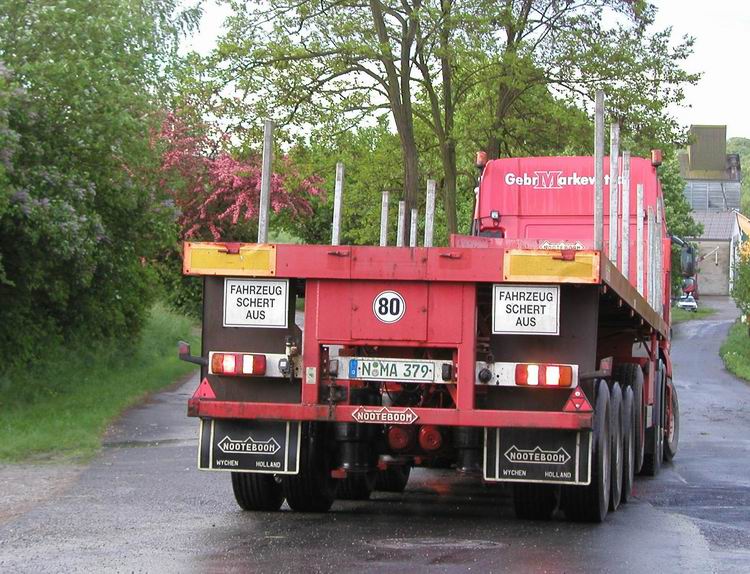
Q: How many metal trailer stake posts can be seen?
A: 12